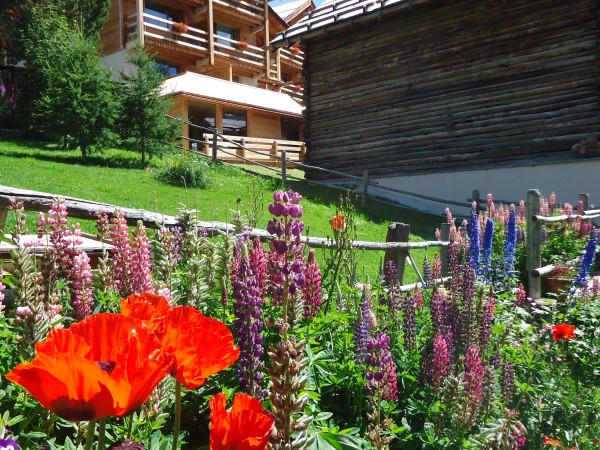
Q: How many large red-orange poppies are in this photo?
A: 4